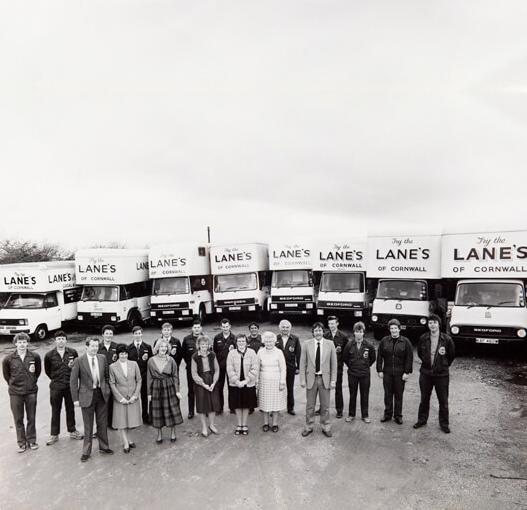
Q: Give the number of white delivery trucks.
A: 8